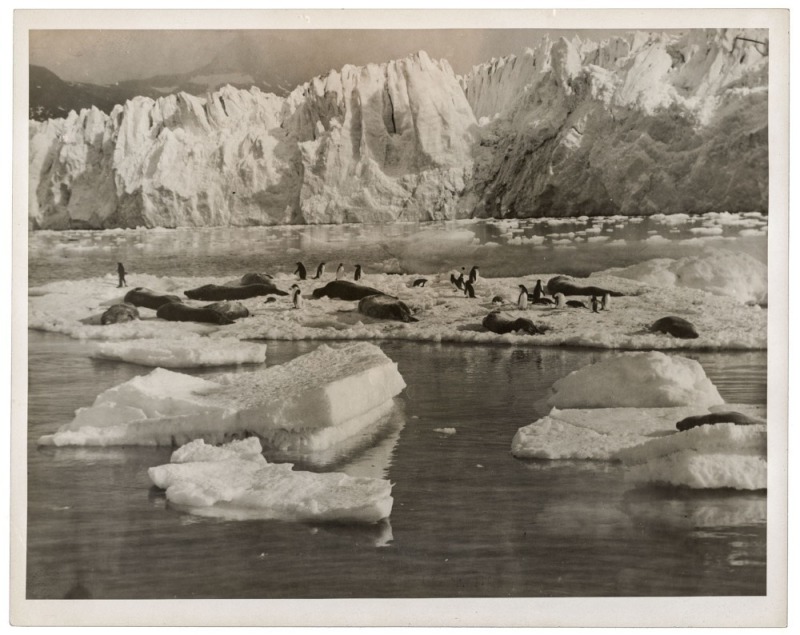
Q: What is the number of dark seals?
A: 12